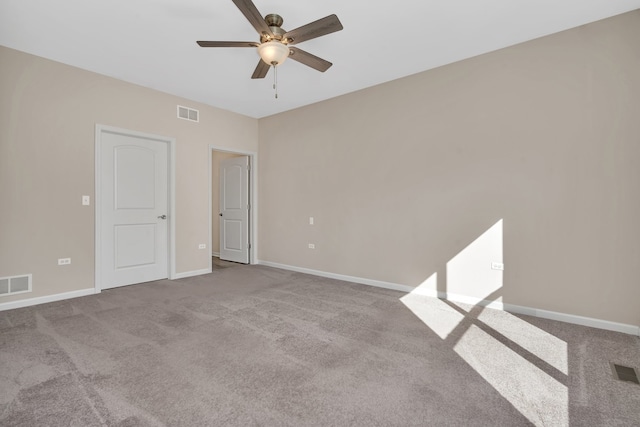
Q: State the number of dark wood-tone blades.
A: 5